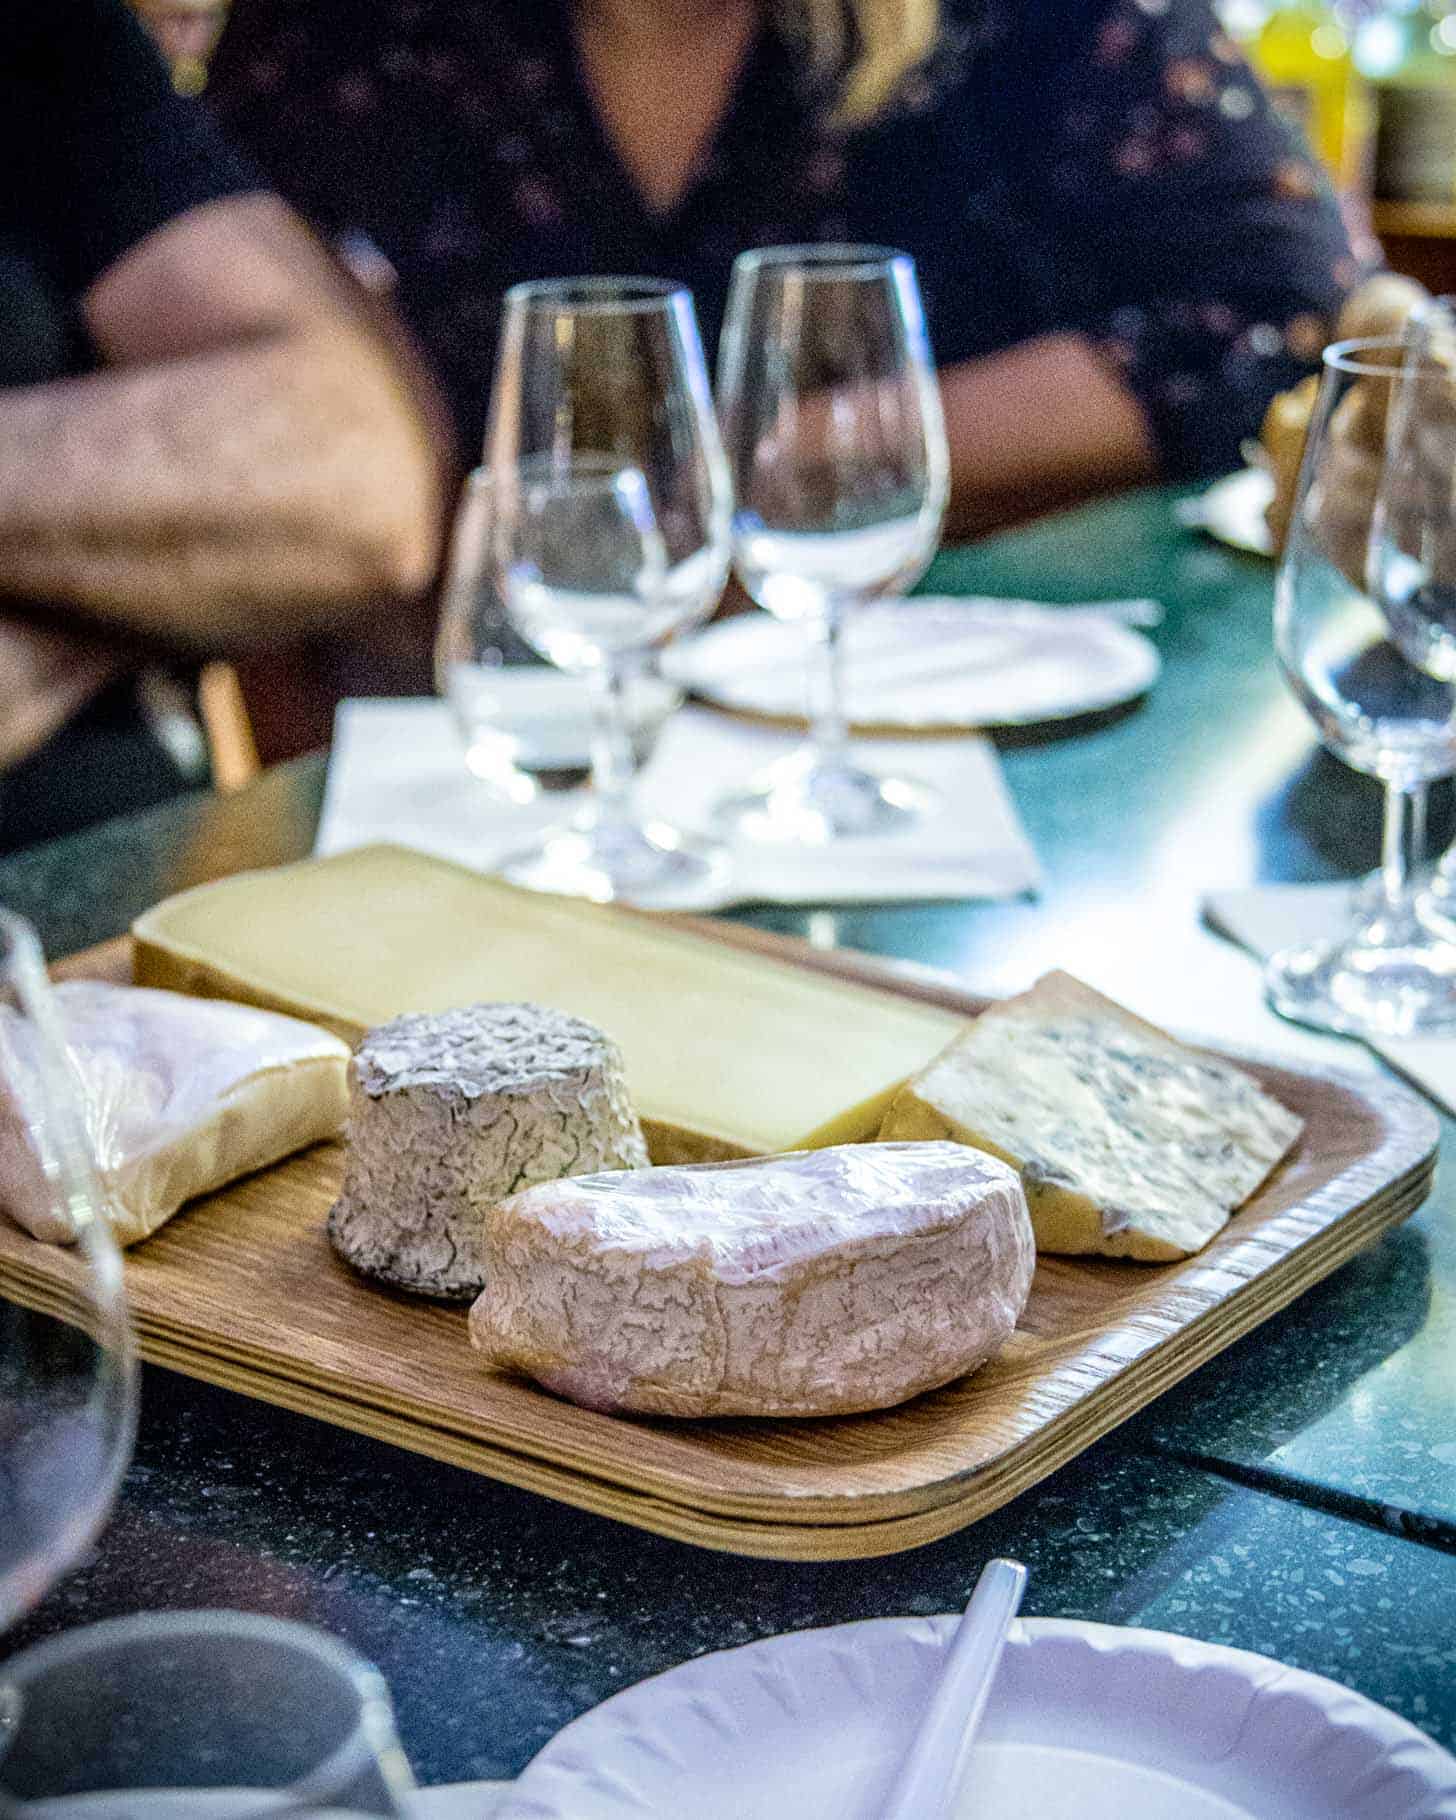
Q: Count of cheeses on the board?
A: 5